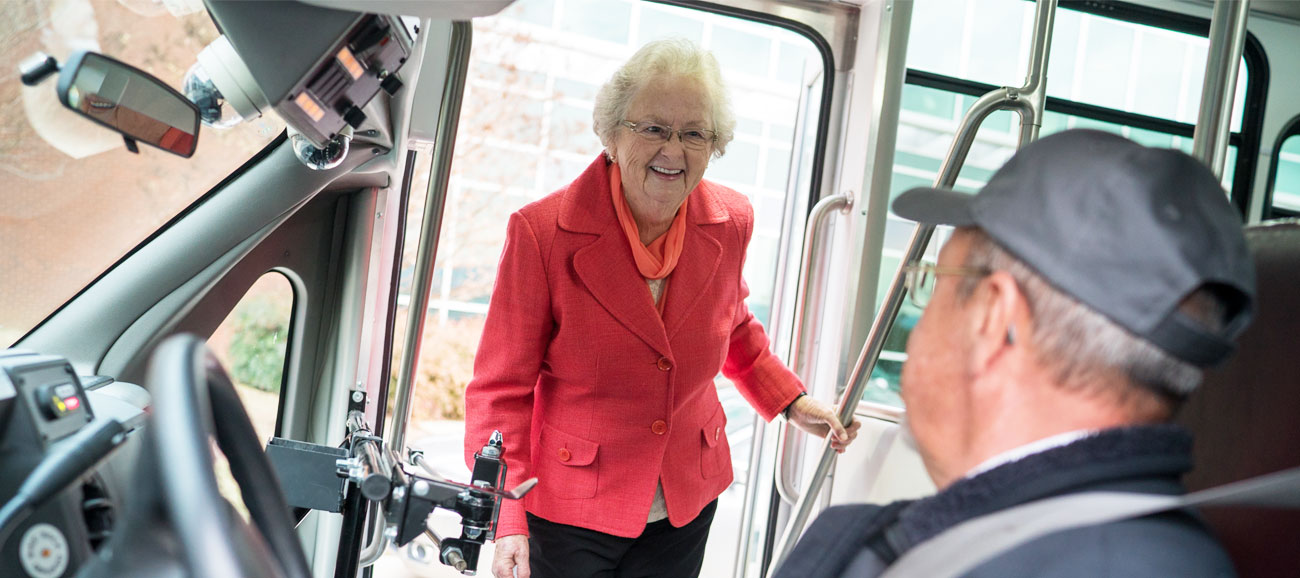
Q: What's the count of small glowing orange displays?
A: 2